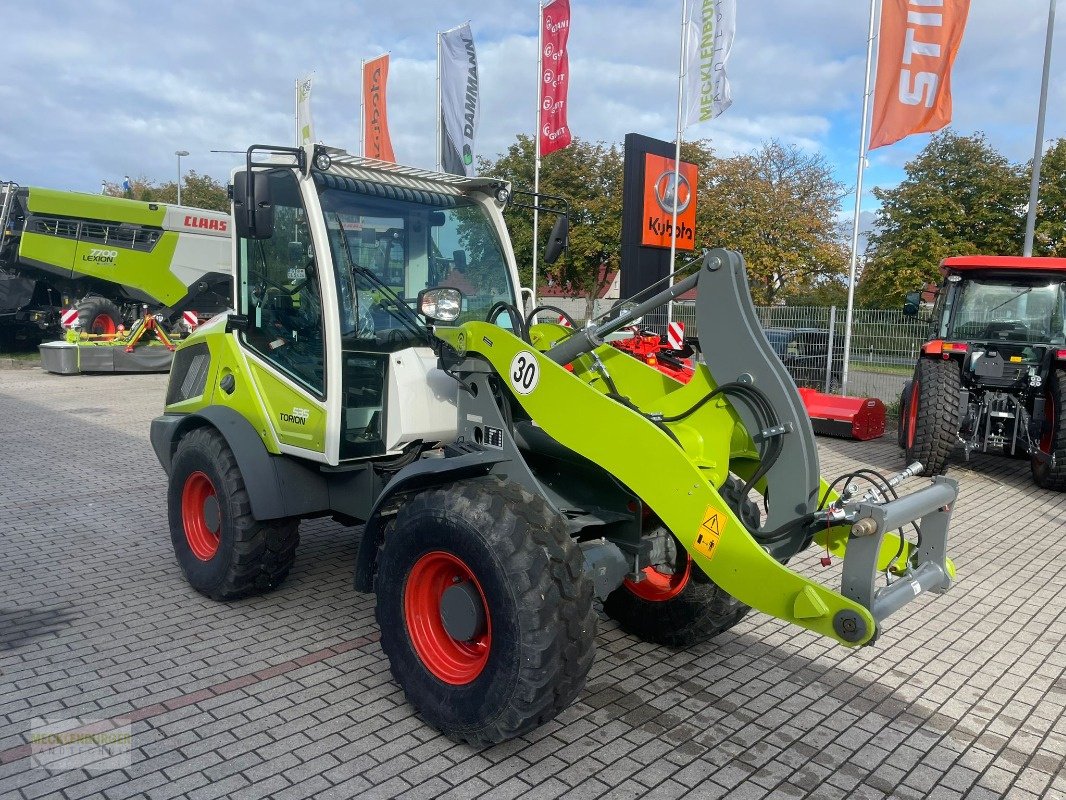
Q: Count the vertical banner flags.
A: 6